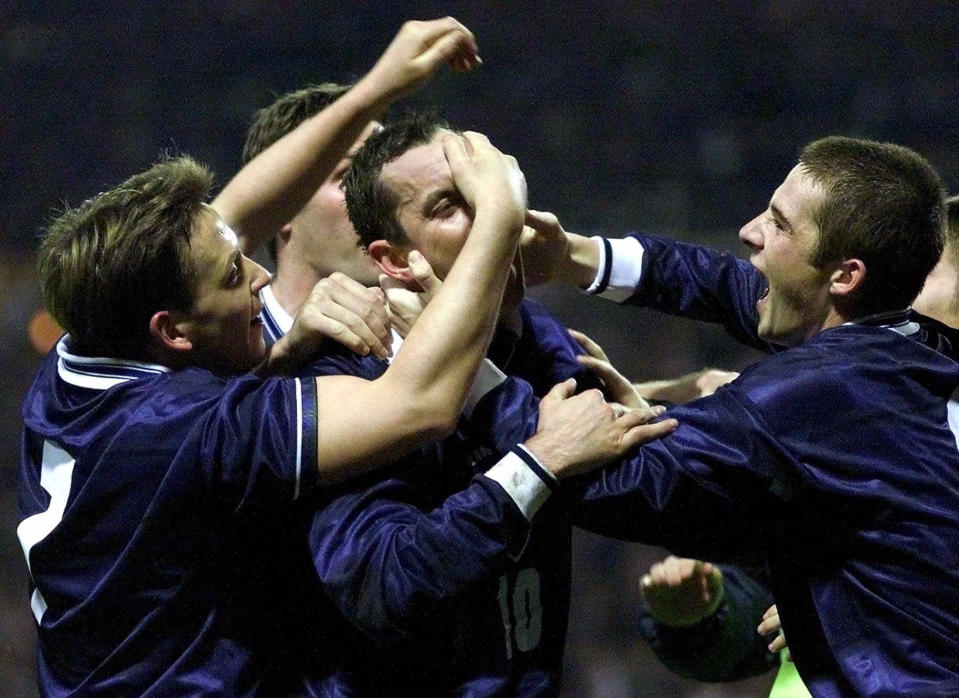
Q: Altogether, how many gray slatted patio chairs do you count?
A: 0